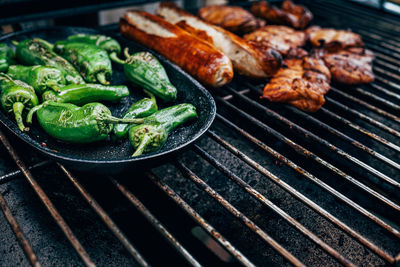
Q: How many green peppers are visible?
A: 11